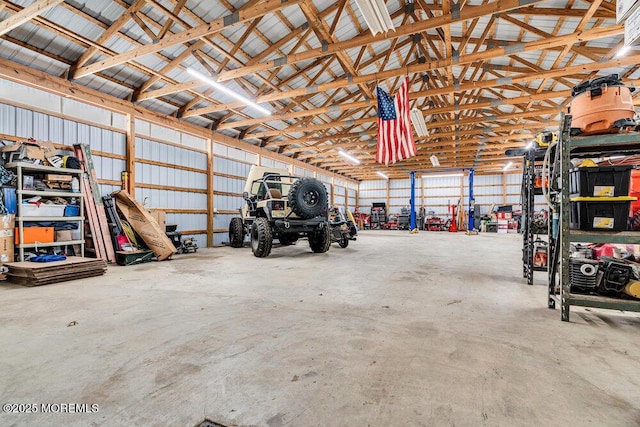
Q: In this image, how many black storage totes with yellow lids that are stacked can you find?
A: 2